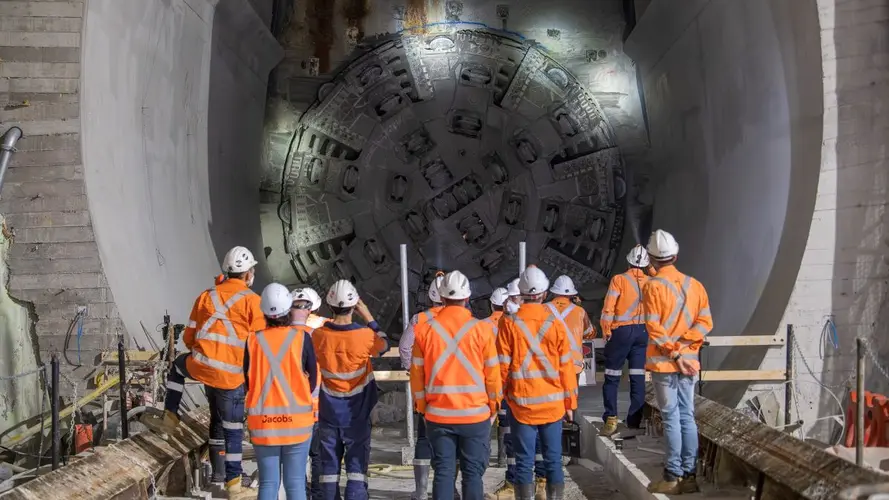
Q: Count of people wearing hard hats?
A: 13